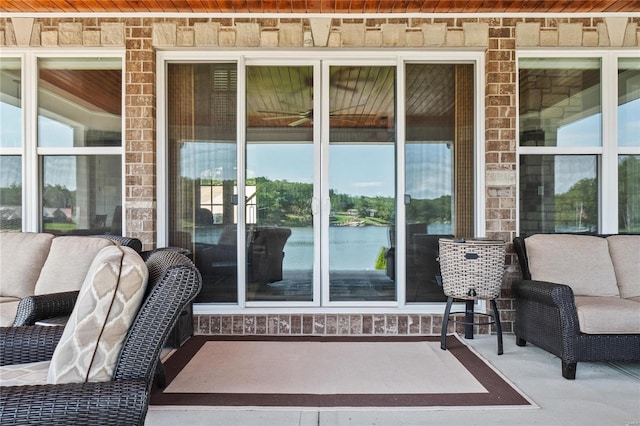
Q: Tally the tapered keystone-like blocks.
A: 3